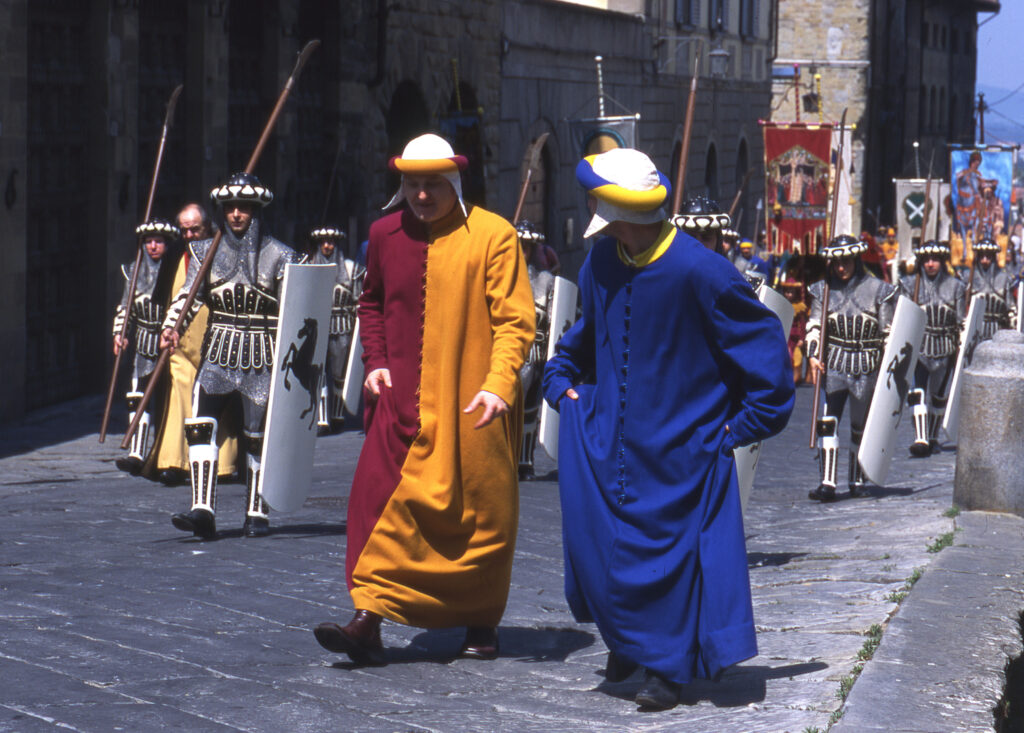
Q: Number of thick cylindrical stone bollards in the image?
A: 1